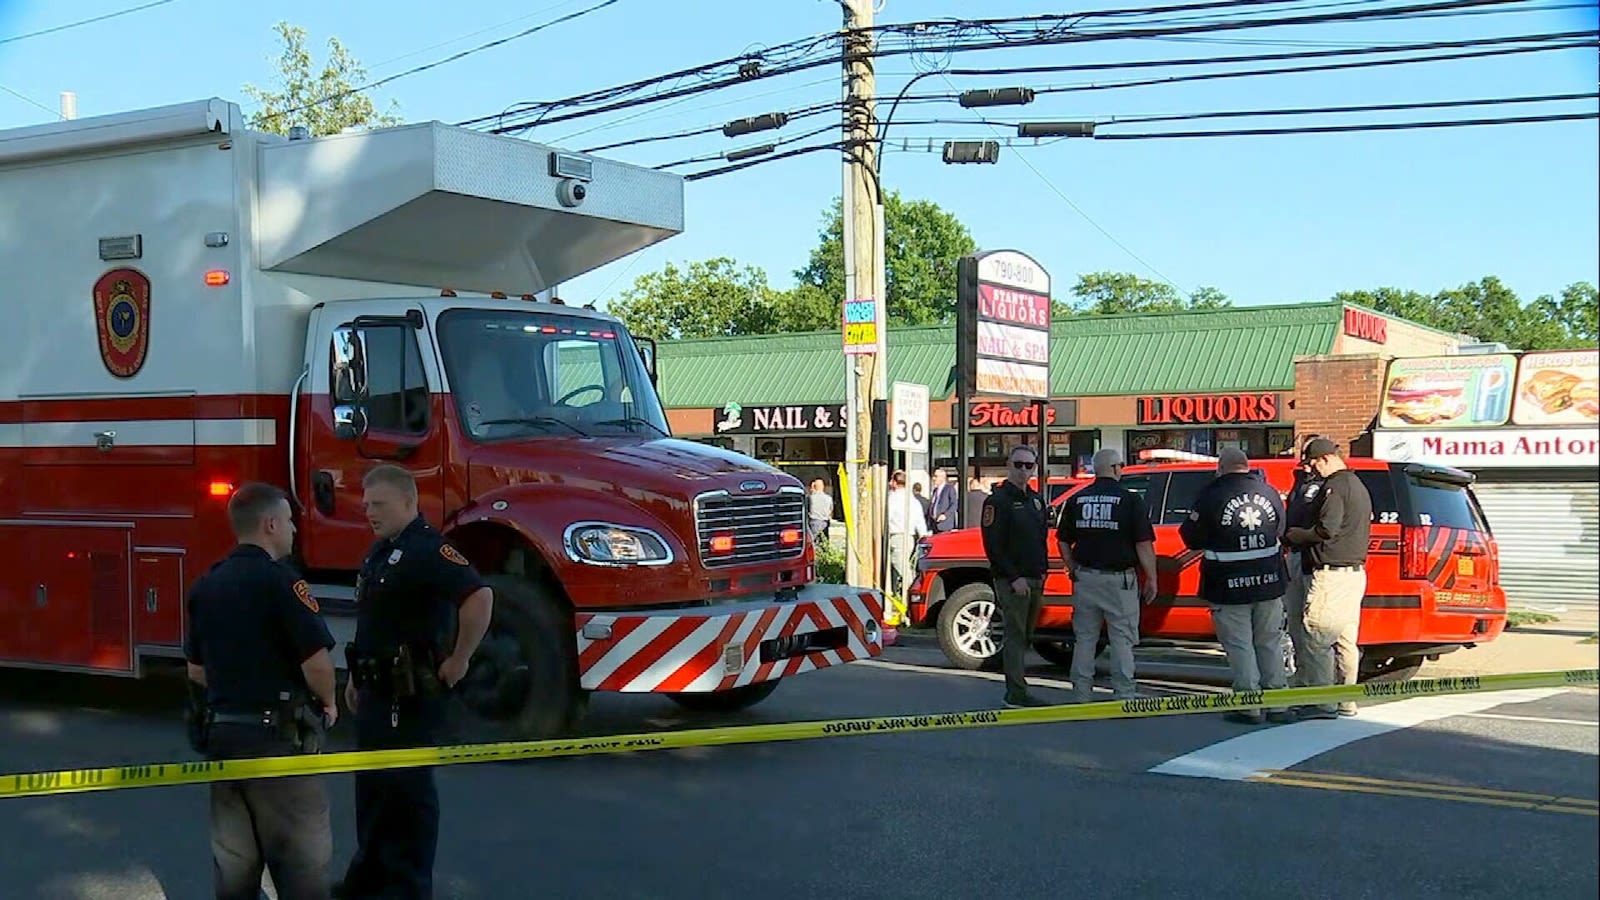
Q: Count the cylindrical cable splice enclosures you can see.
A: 5